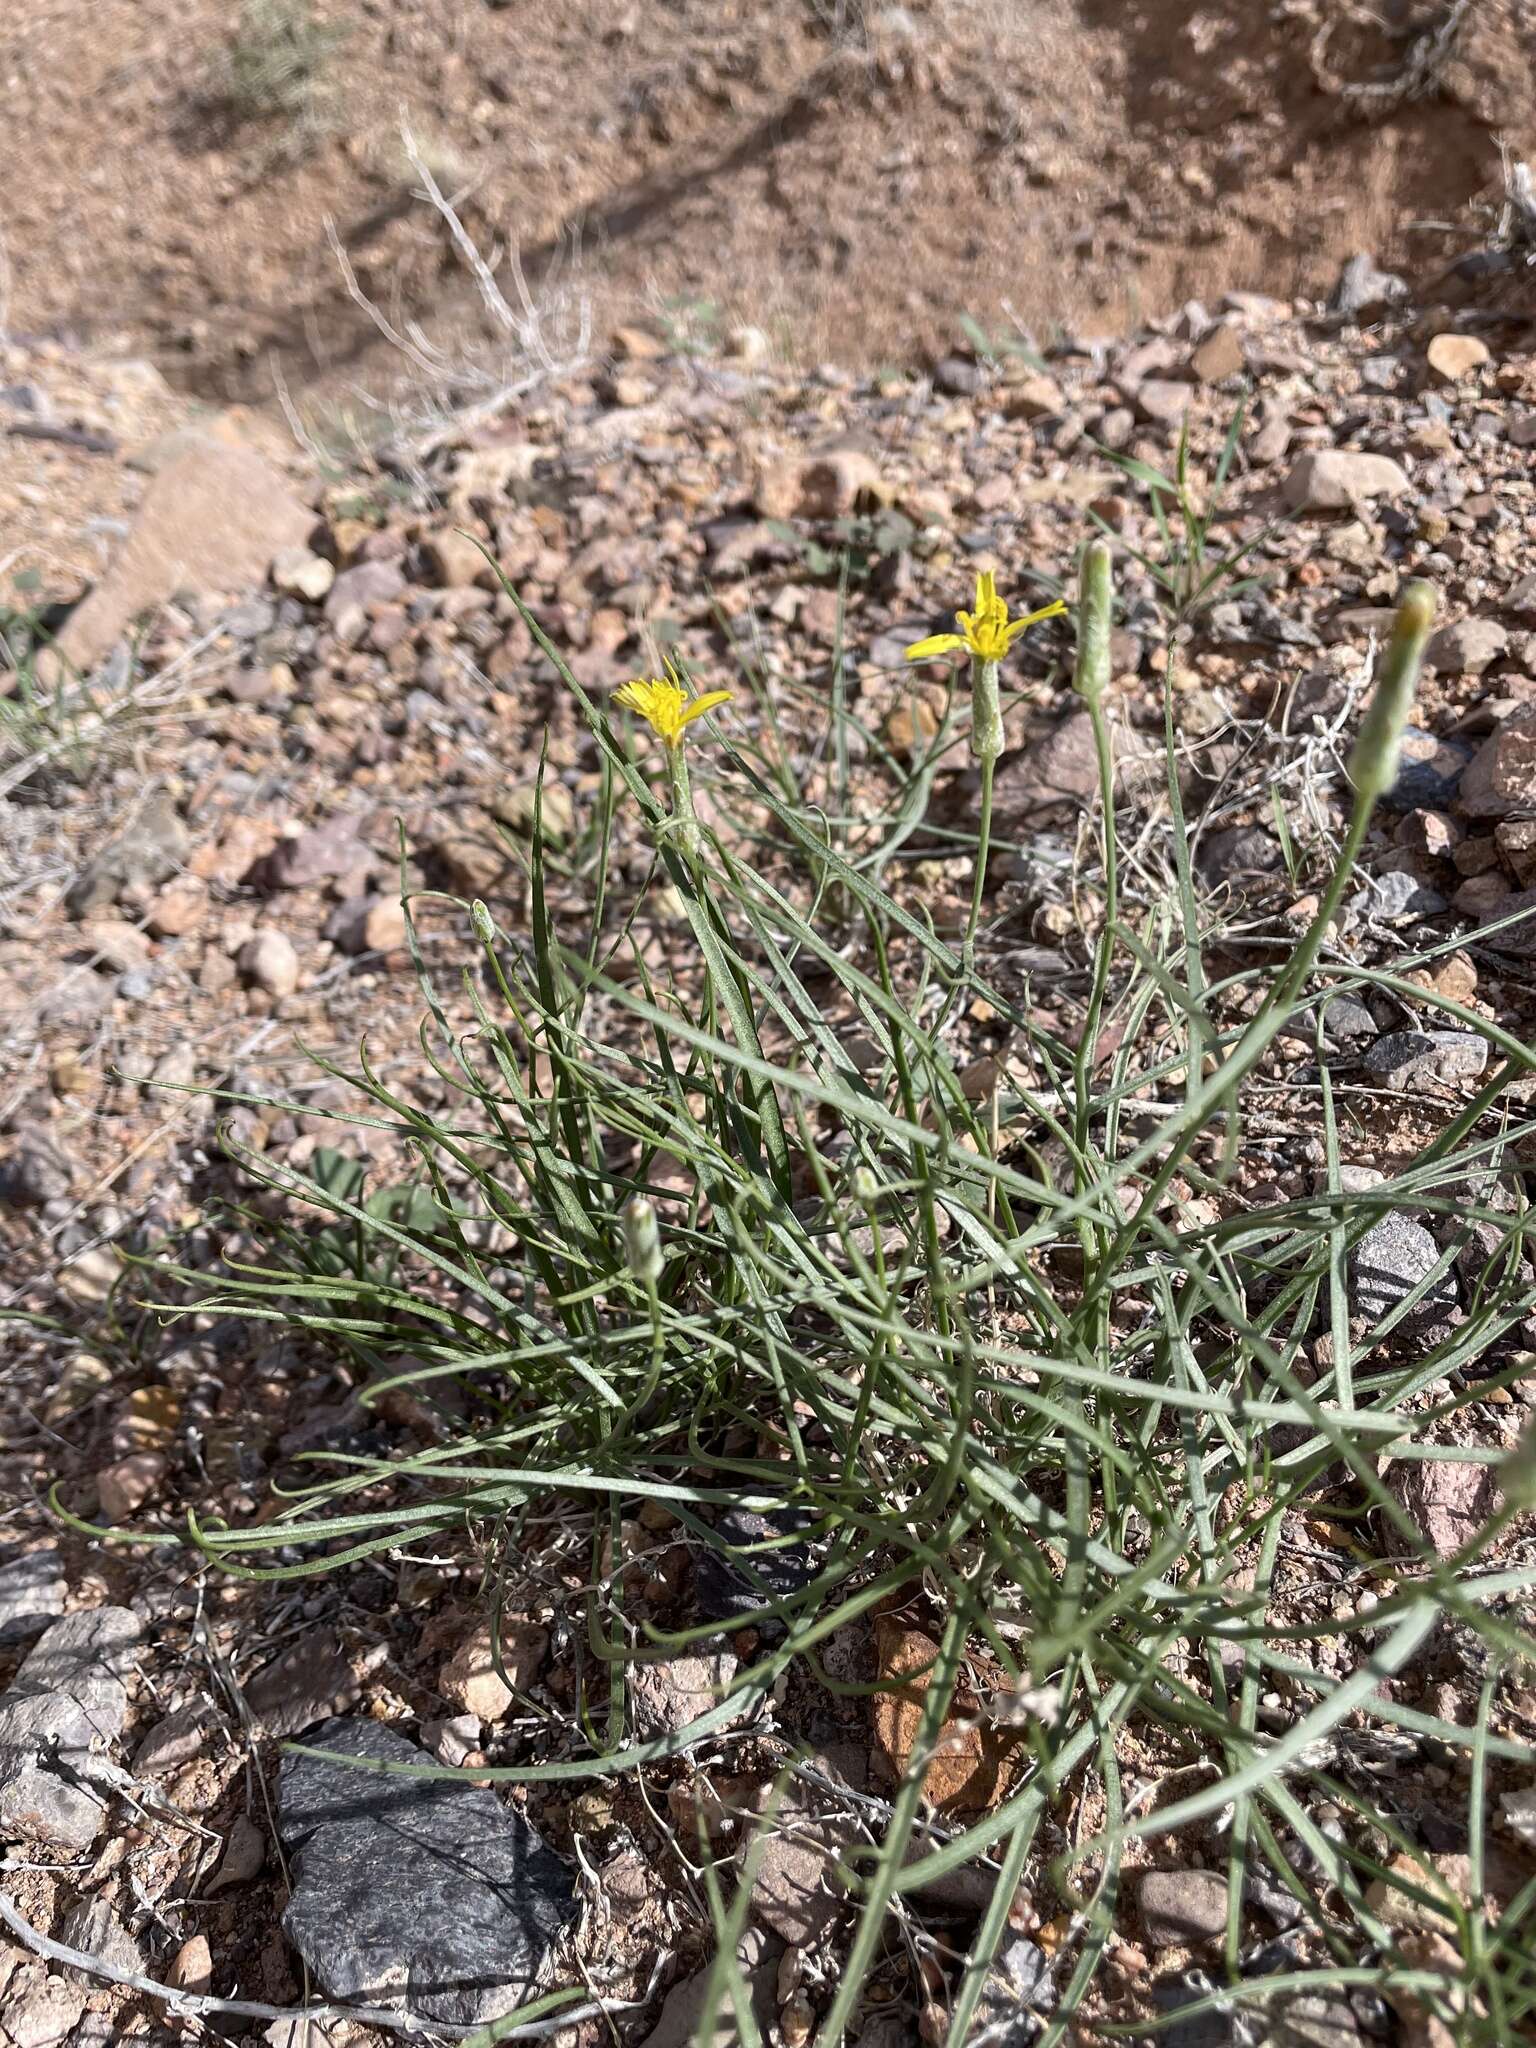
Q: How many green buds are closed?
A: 5